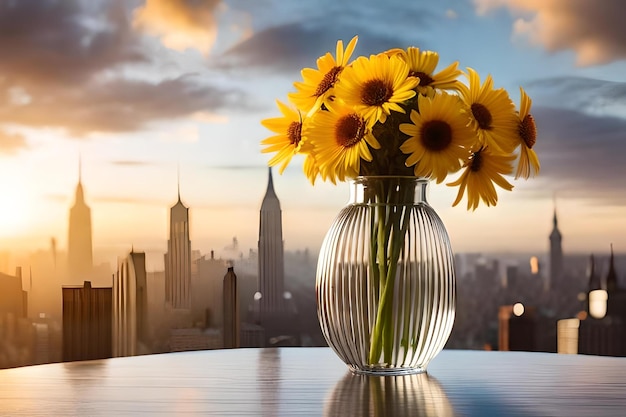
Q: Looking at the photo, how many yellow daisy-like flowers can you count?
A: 9